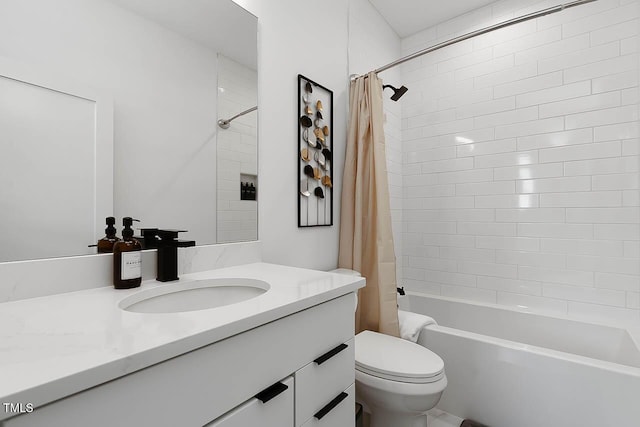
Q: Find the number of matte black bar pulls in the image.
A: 3